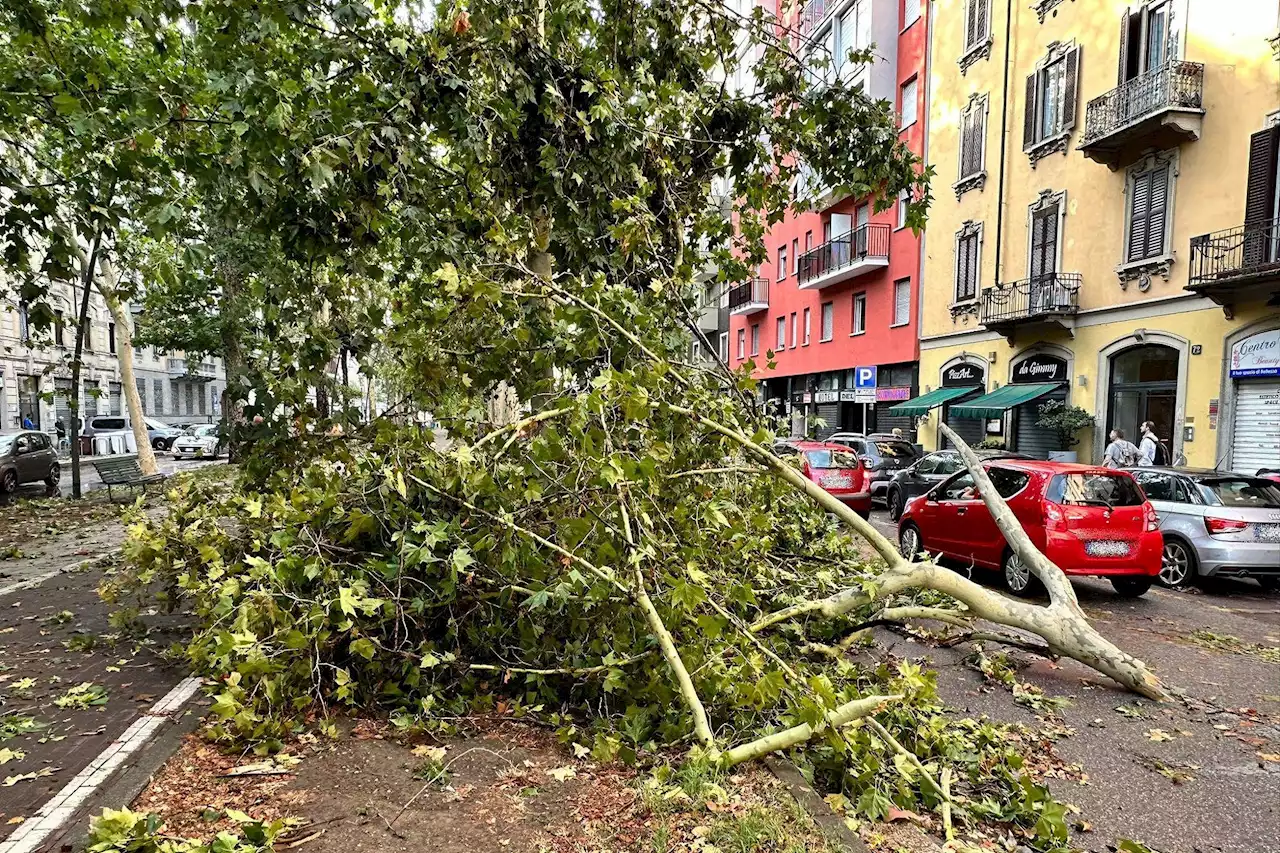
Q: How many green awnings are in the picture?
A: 2